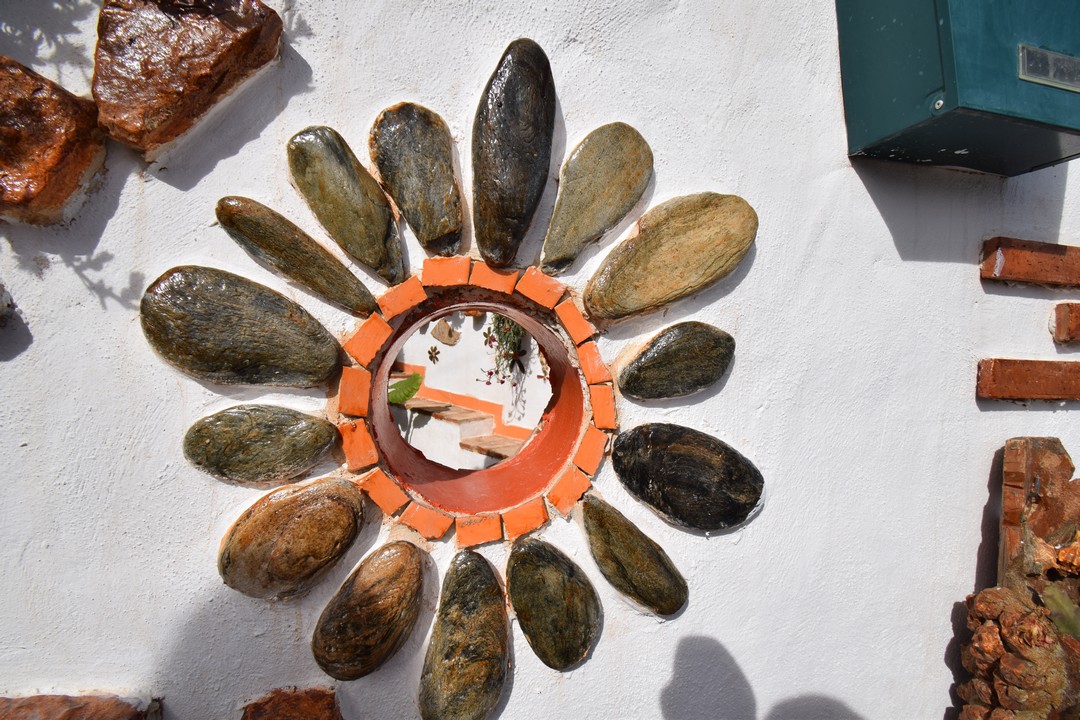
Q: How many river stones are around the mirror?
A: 15